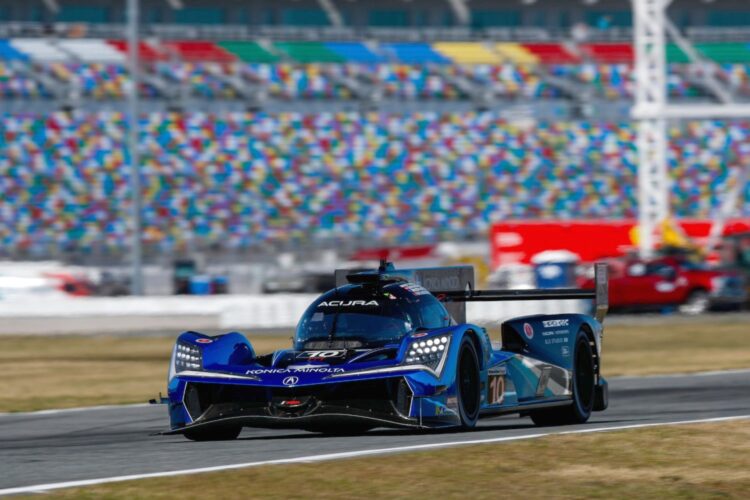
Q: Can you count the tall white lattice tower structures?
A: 1